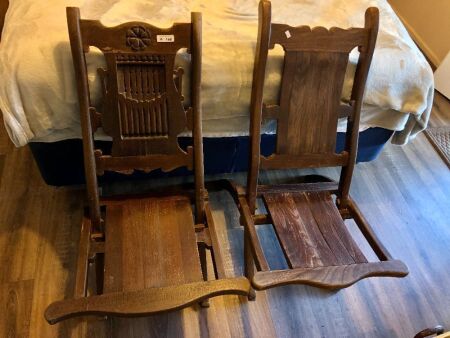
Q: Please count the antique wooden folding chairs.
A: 2